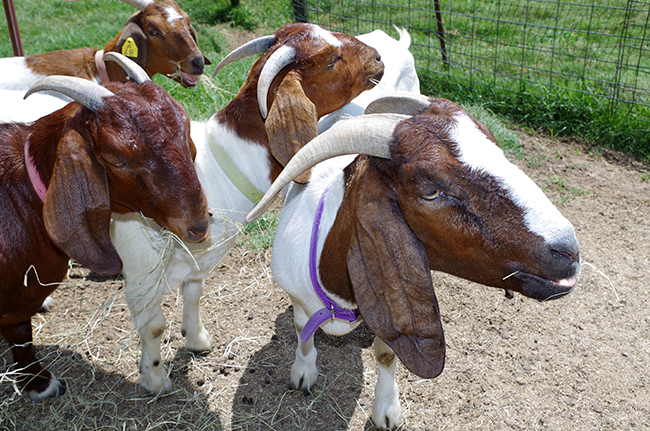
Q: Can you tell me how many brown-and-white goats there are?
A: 4